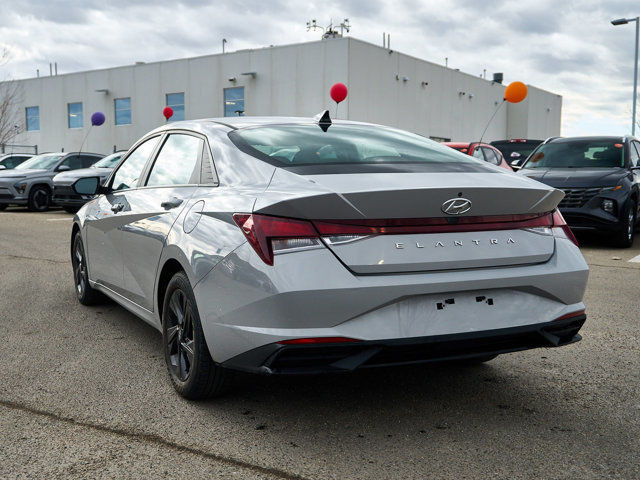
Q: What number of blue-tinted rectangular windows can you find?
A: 5